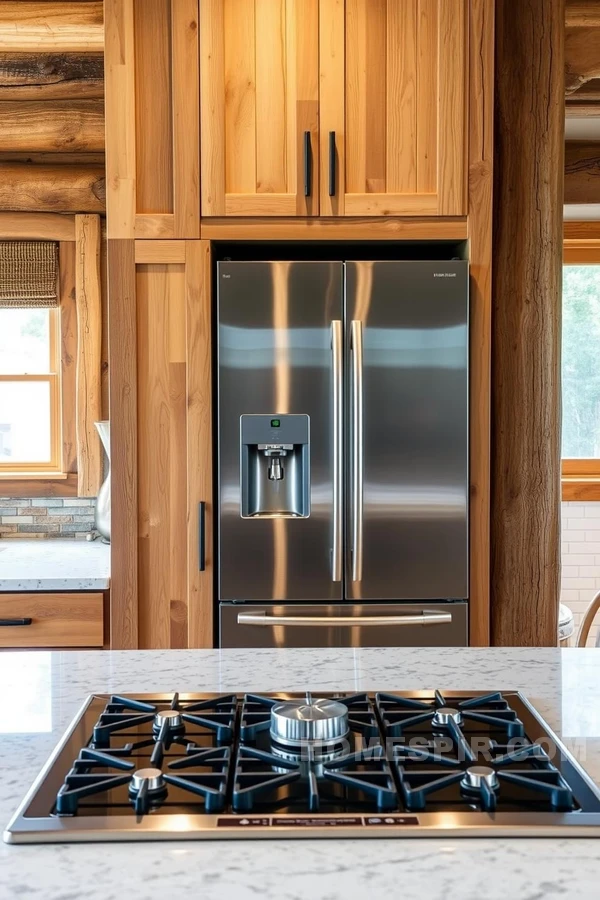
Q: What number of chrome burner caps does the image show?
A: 5